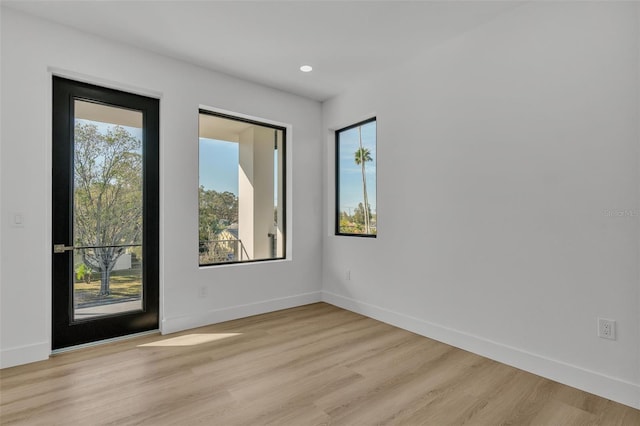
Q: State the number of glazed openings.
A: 3